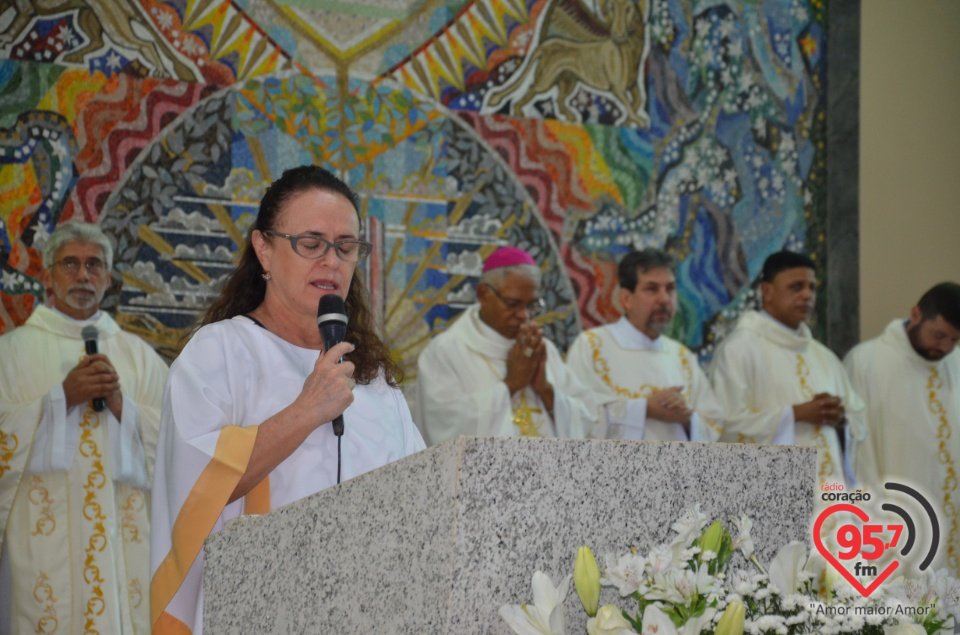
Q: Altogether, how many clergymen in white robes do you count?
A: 5